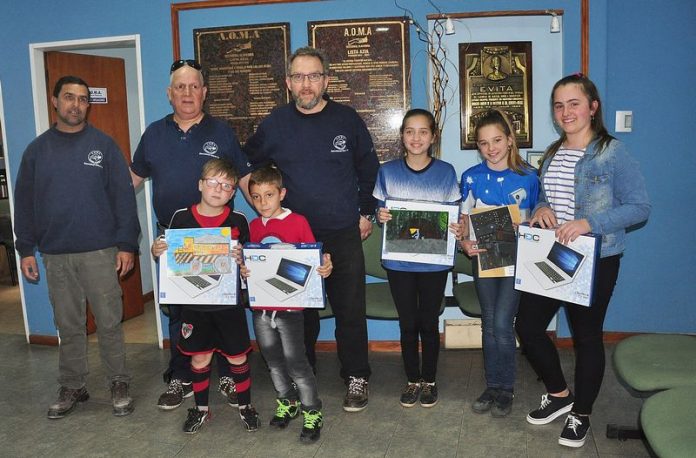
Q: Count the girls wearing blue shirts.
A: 2